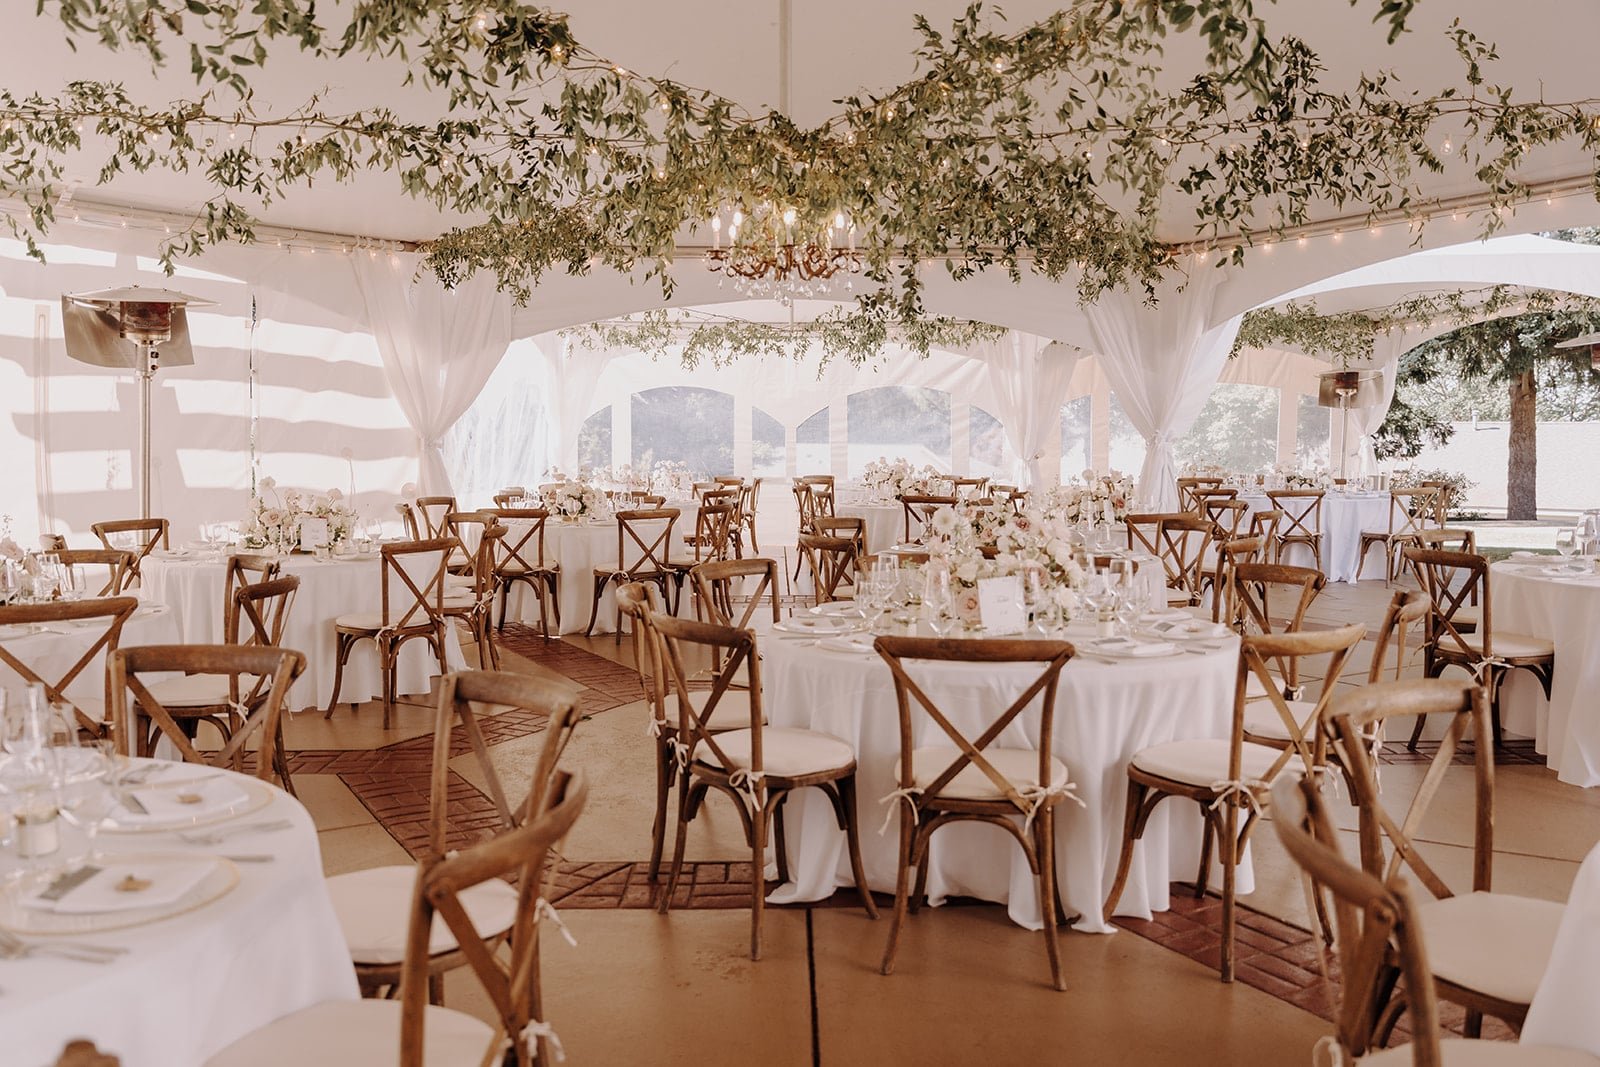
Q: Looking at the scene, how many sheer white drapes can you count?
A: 5